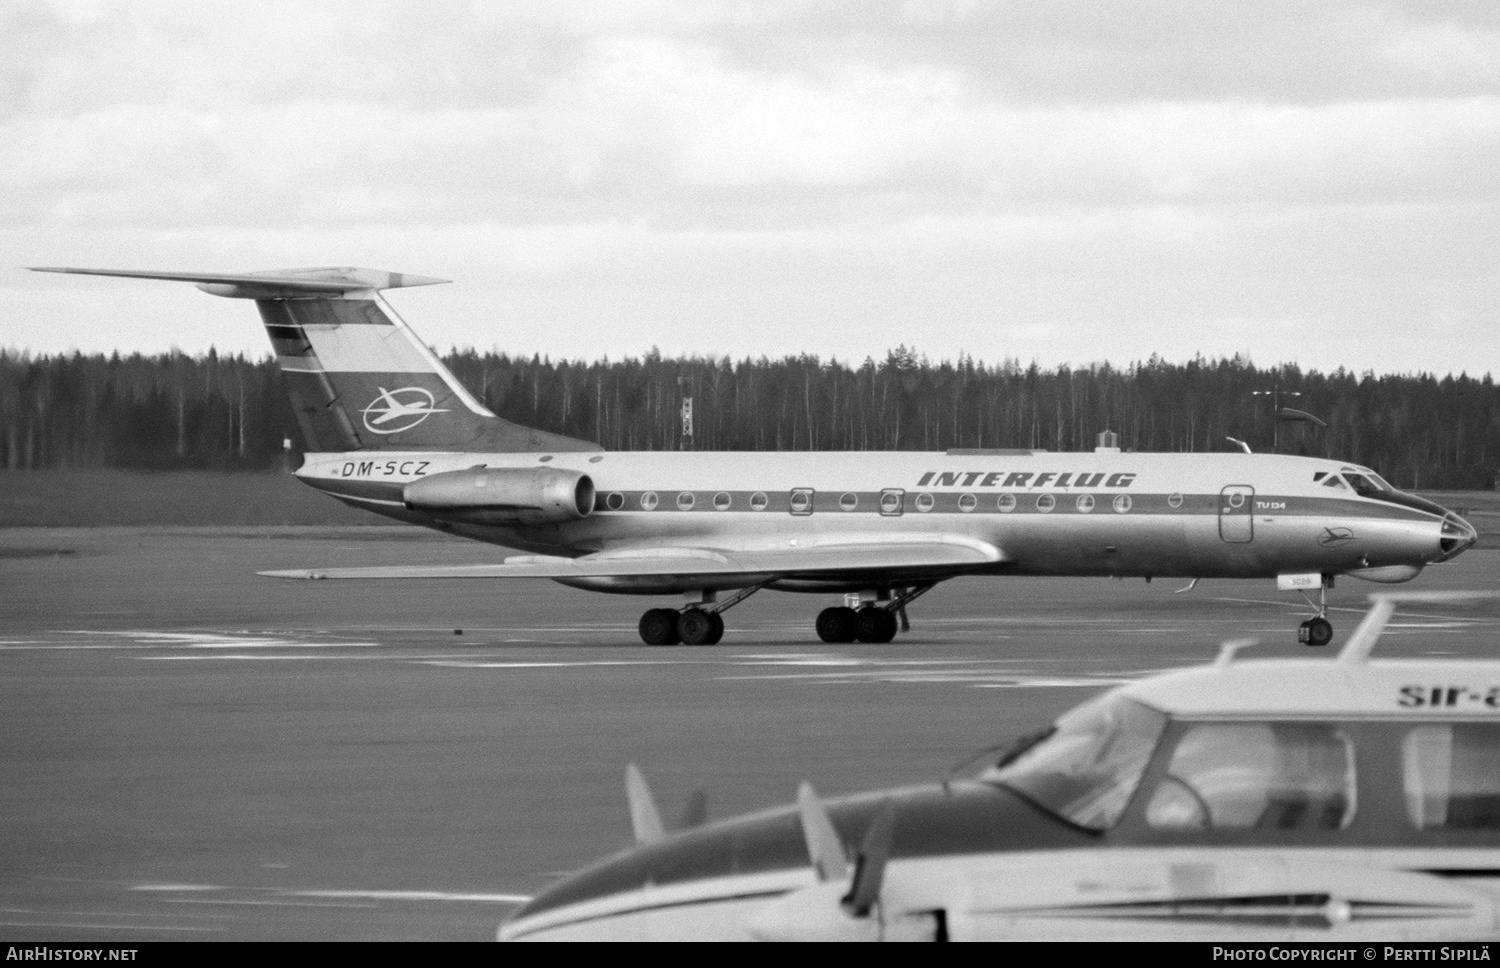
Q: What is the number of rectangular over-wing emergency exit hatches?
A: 2